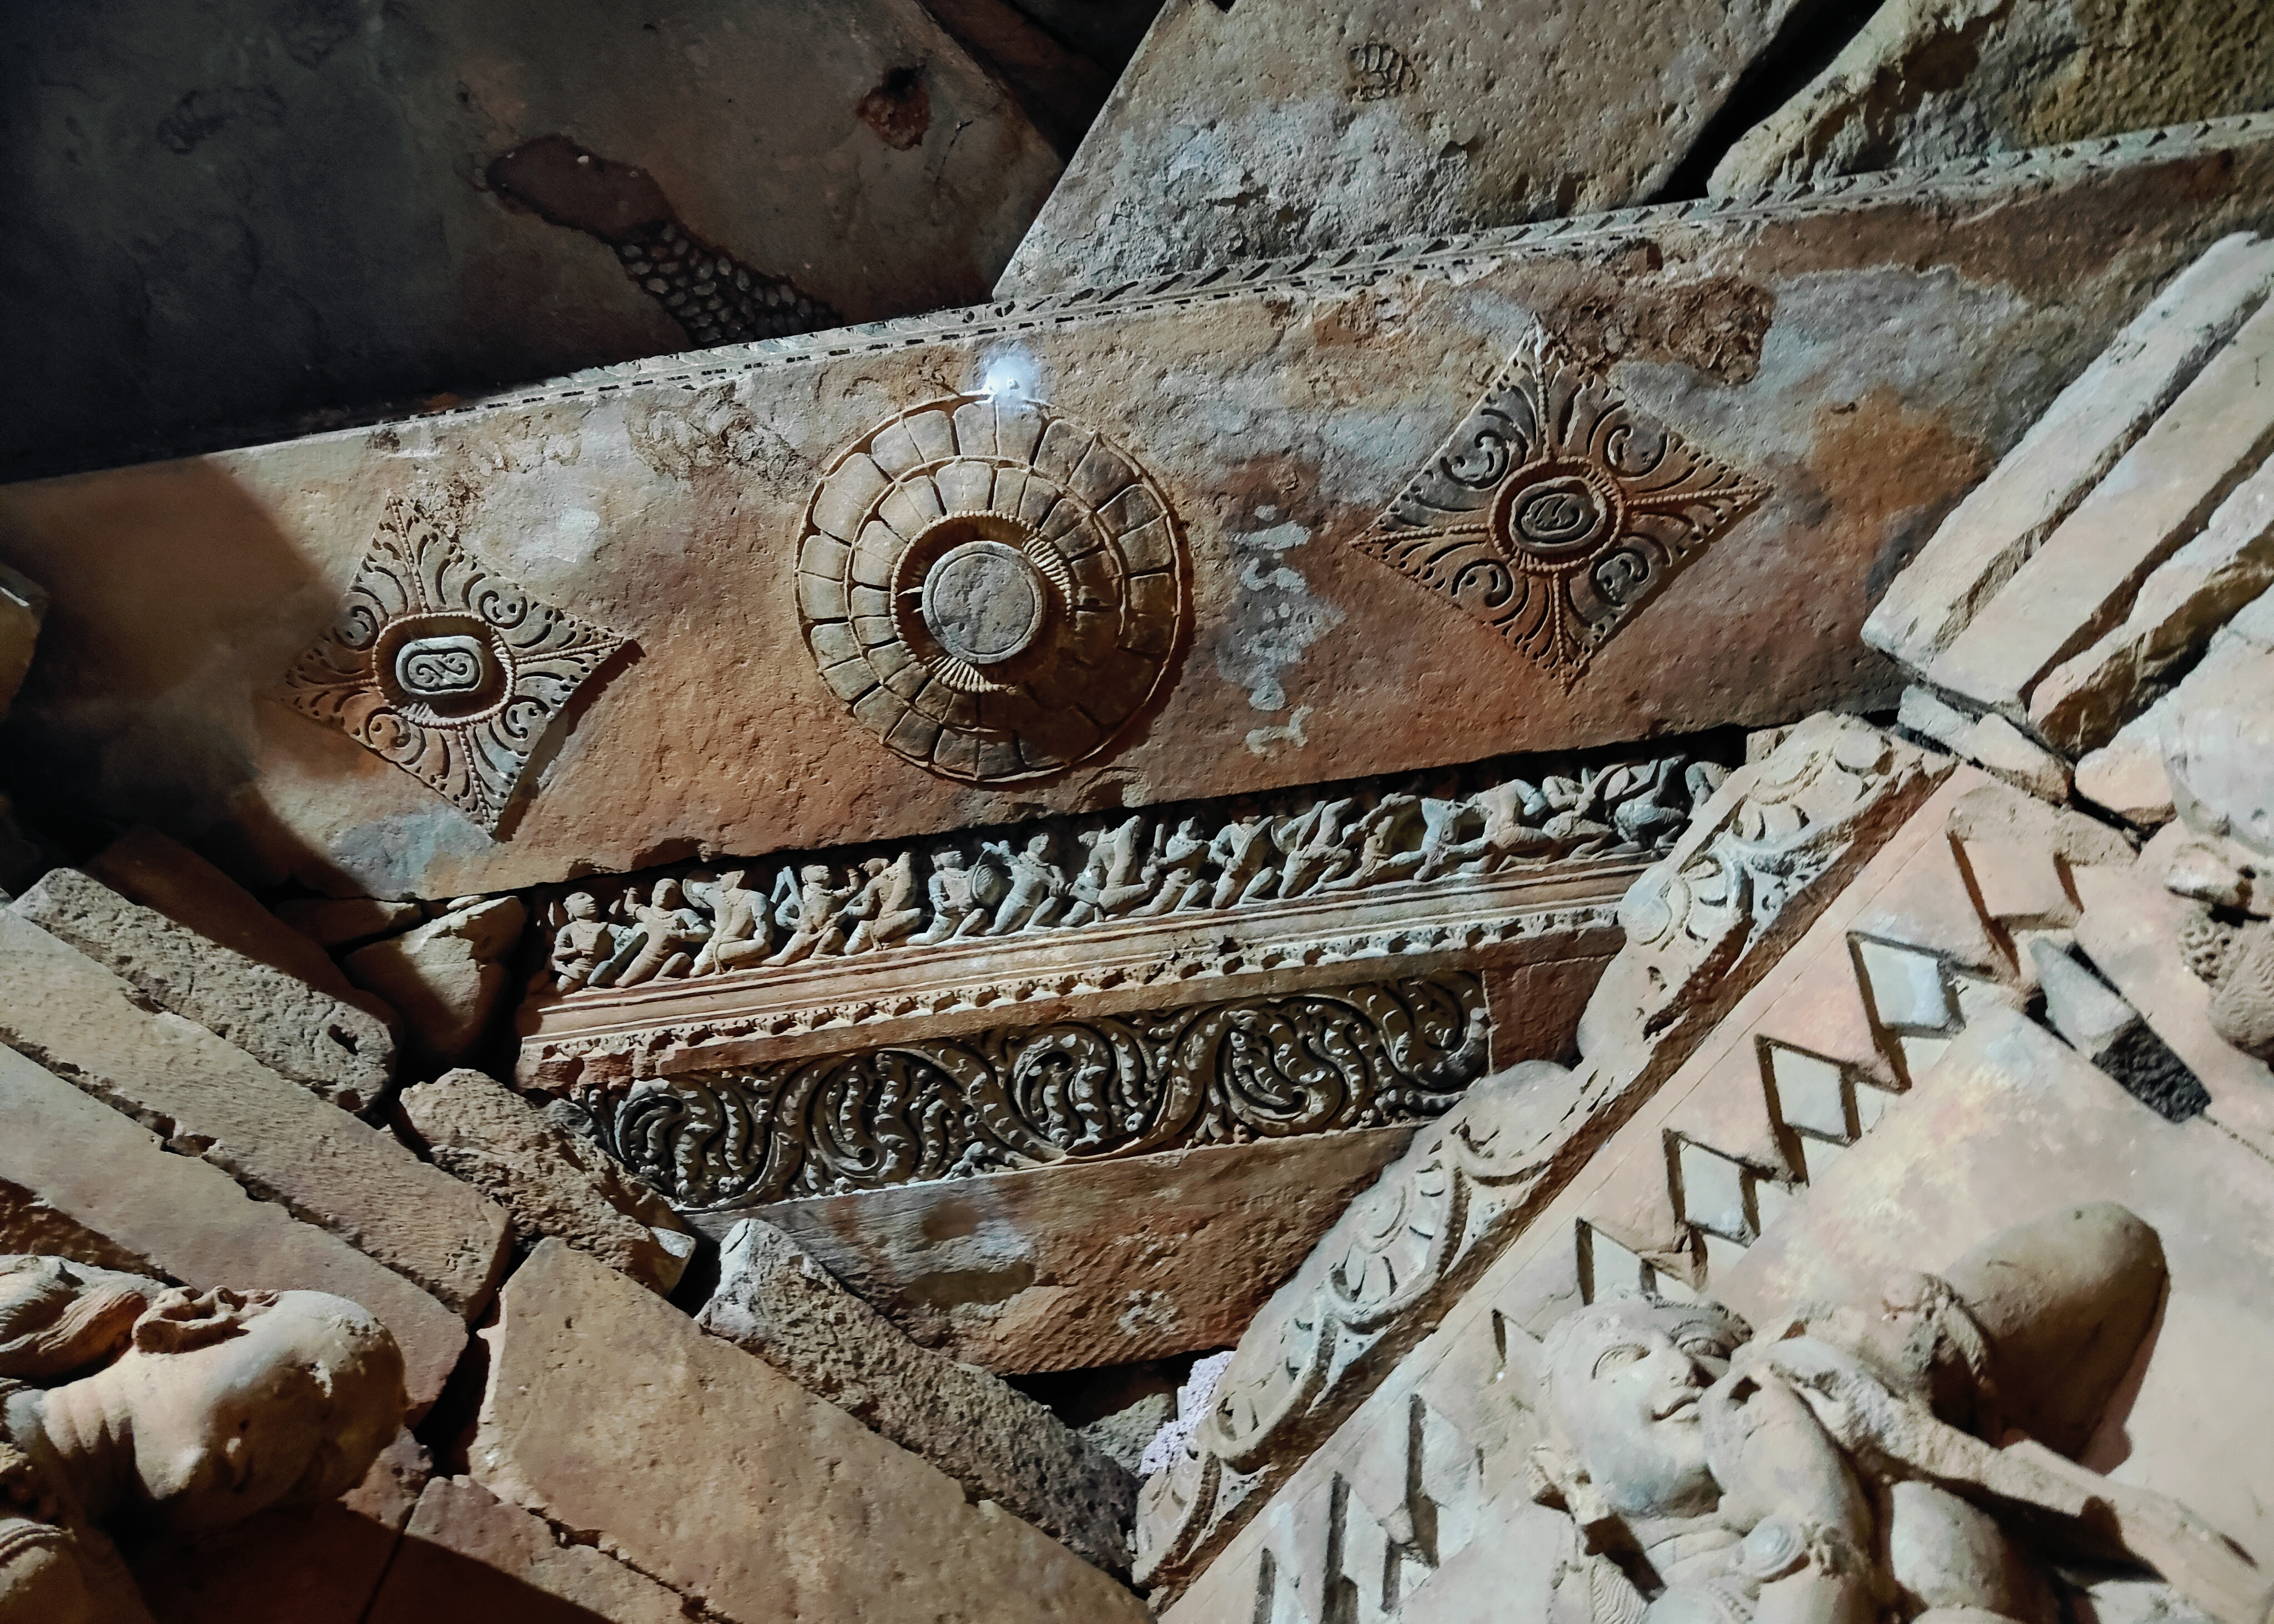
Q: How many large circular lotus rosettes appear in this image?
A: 1